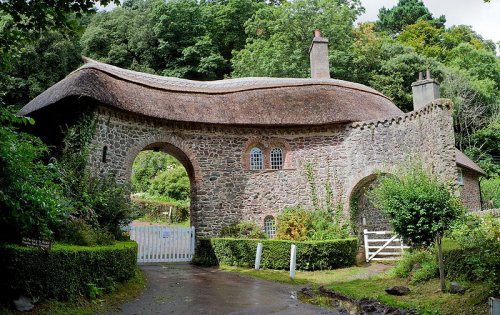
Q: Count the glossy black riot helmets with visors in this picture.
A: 0